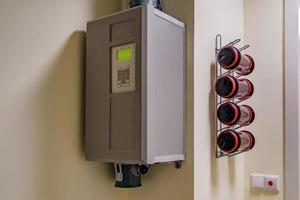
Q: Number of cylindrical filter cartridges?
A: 4